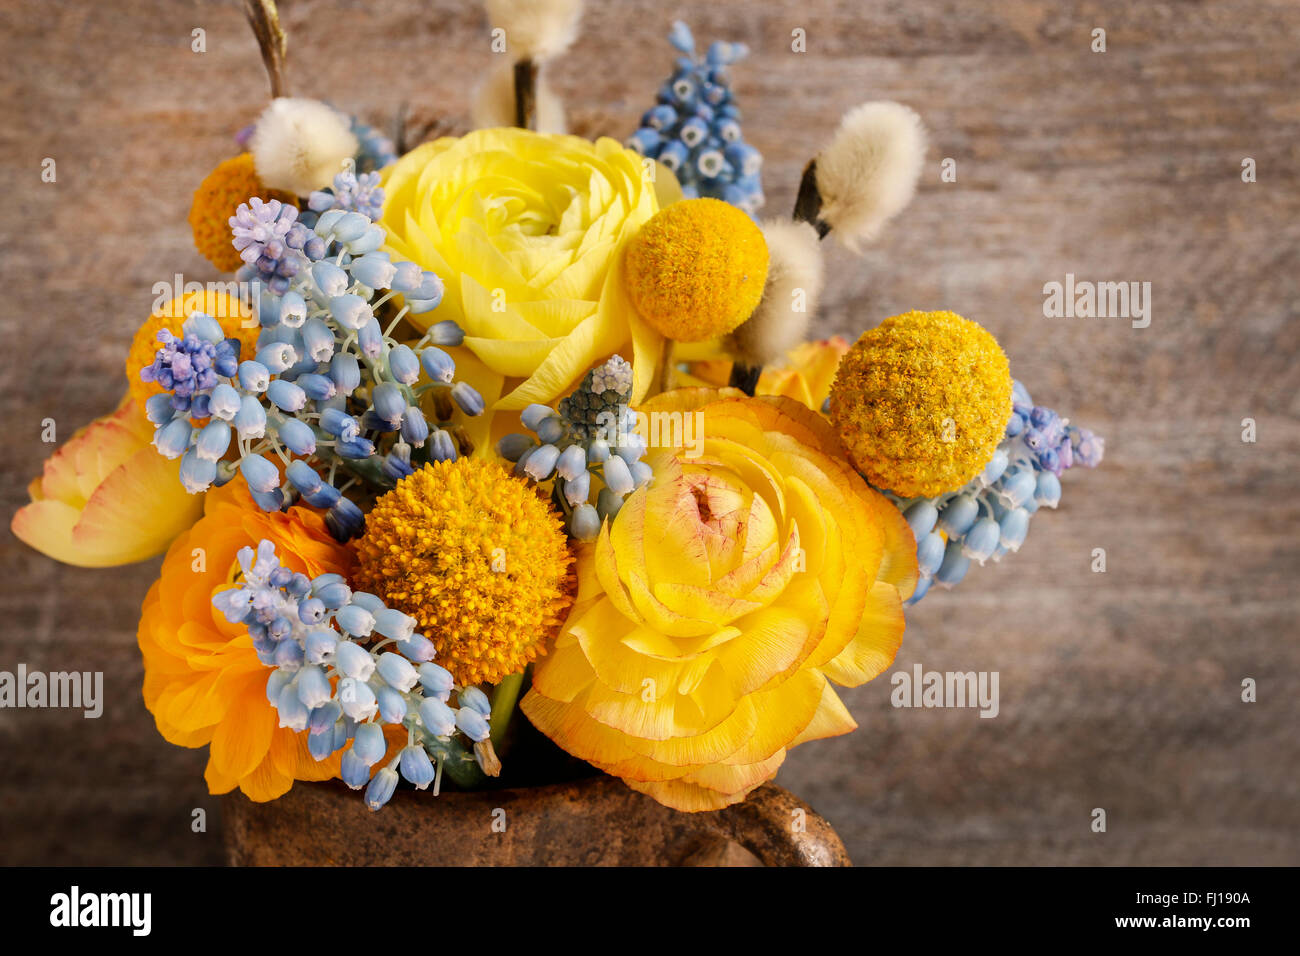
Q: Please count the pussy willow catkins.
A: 5